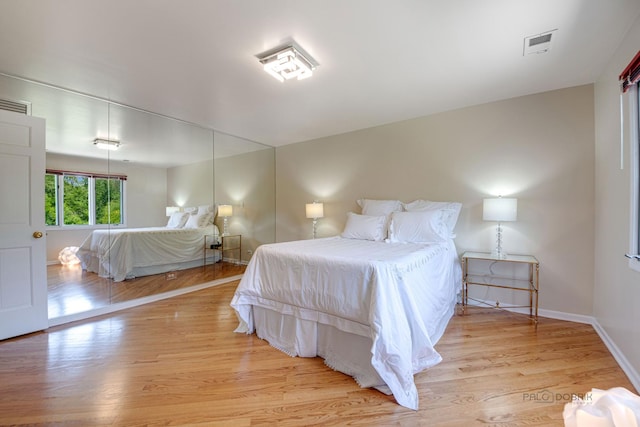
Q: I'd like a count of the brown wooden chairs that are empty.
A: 0